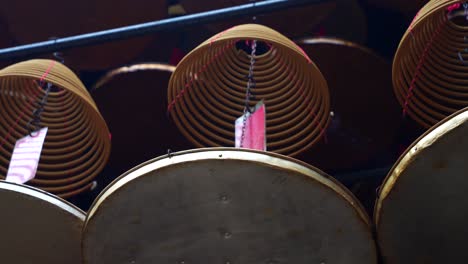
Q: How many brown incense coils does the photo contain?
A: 3